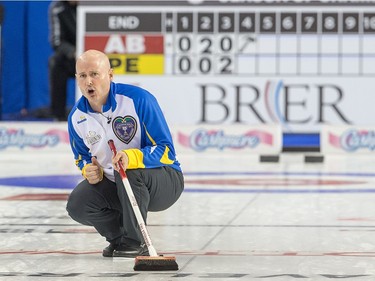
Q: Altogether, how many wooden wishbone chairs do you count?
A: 0